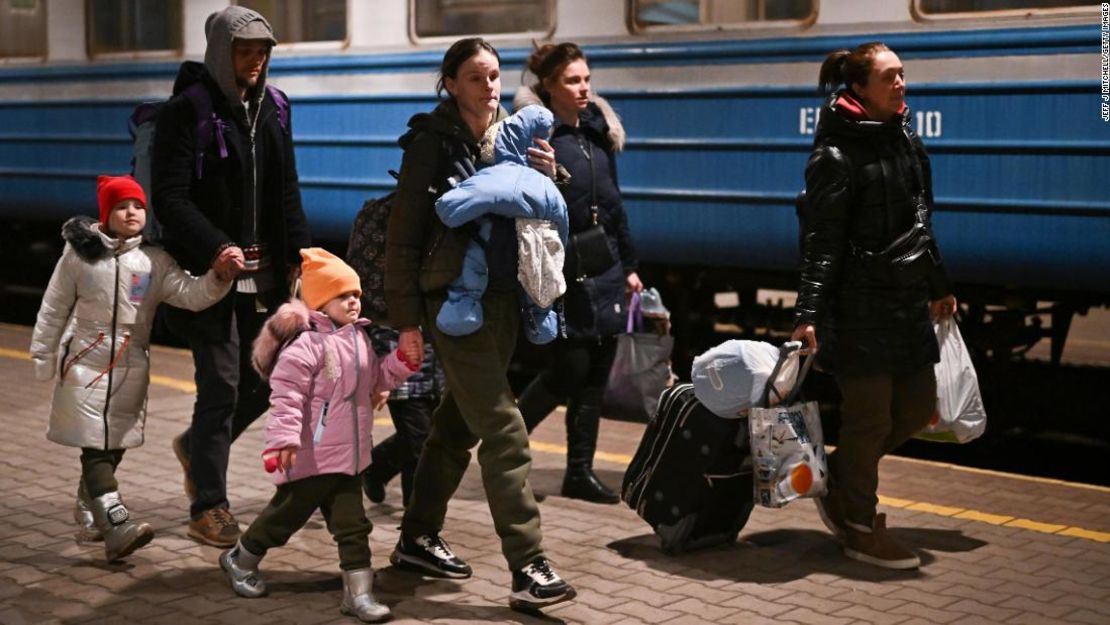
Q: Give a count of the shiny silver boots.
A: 4